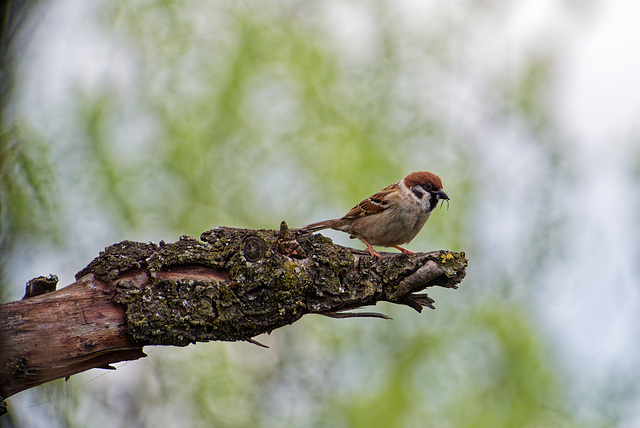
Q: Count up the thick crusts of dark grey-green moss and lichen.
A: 1